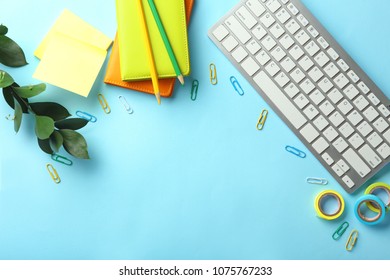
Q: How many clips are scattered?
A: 13